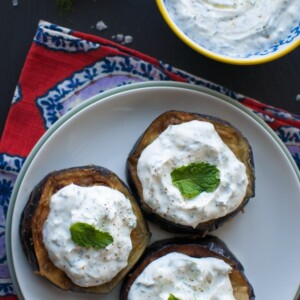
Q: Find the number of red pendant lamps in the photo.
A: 0